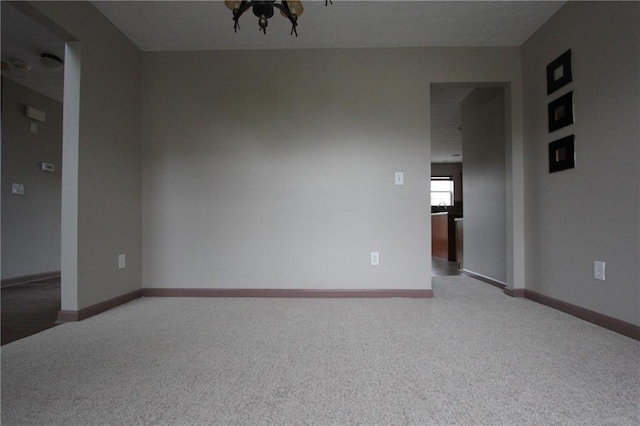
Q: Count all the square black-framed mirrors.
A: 3